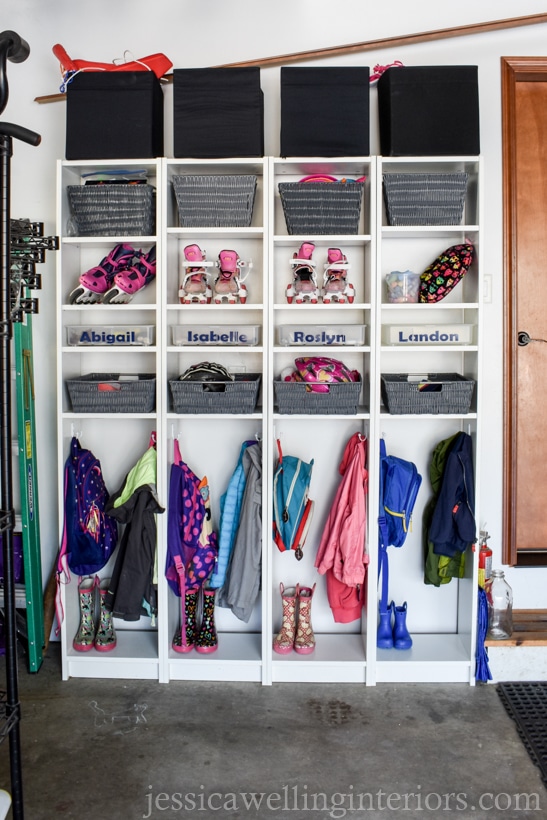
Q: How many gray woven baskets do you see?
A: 8